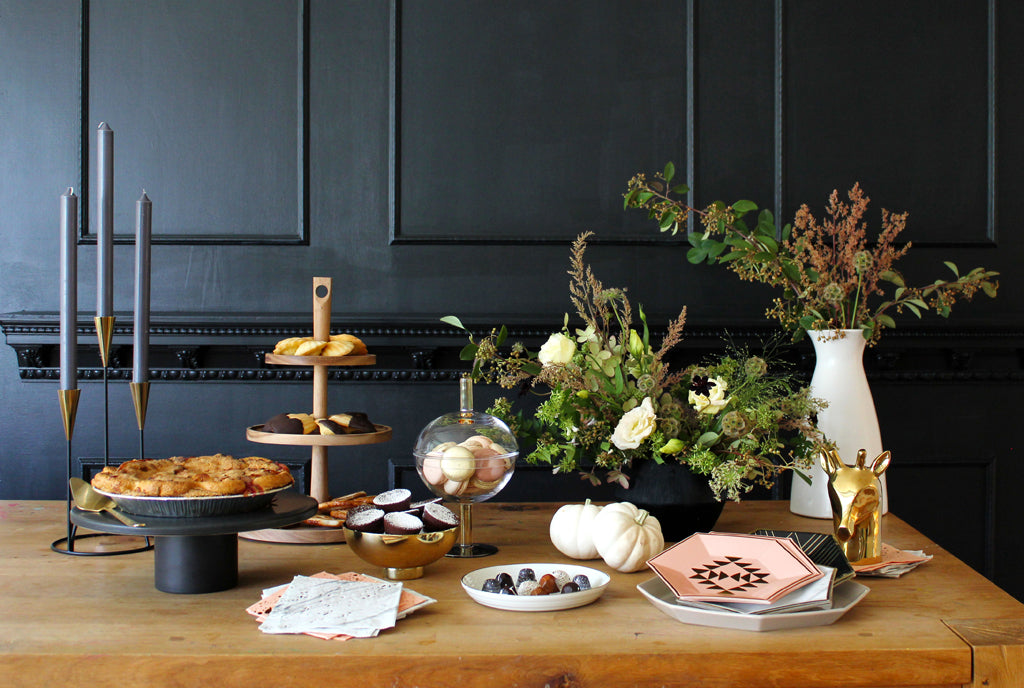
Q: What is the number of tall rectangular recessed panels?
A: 3